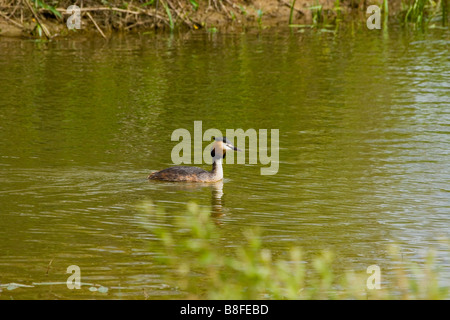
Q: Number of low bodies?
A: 1